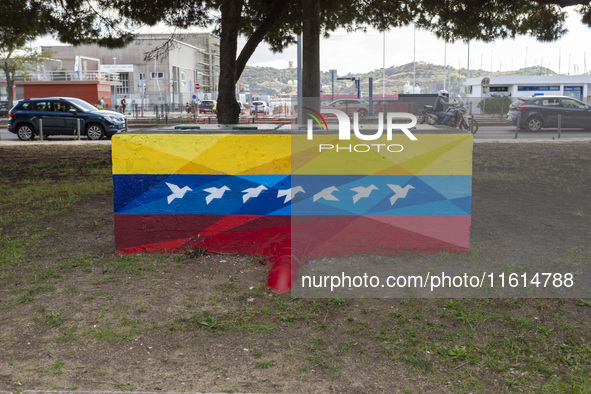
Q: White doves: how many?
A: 7